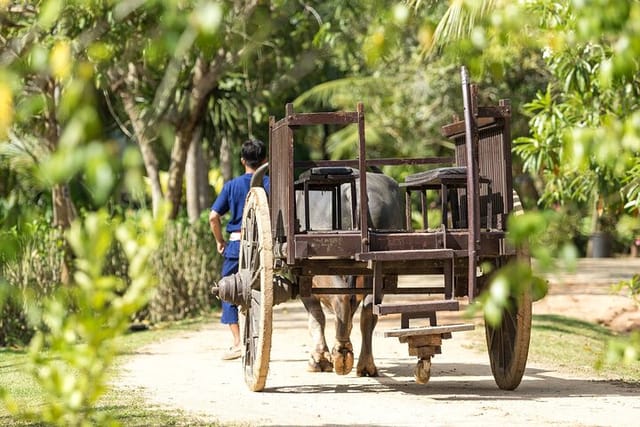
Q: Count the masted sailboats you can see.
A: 0